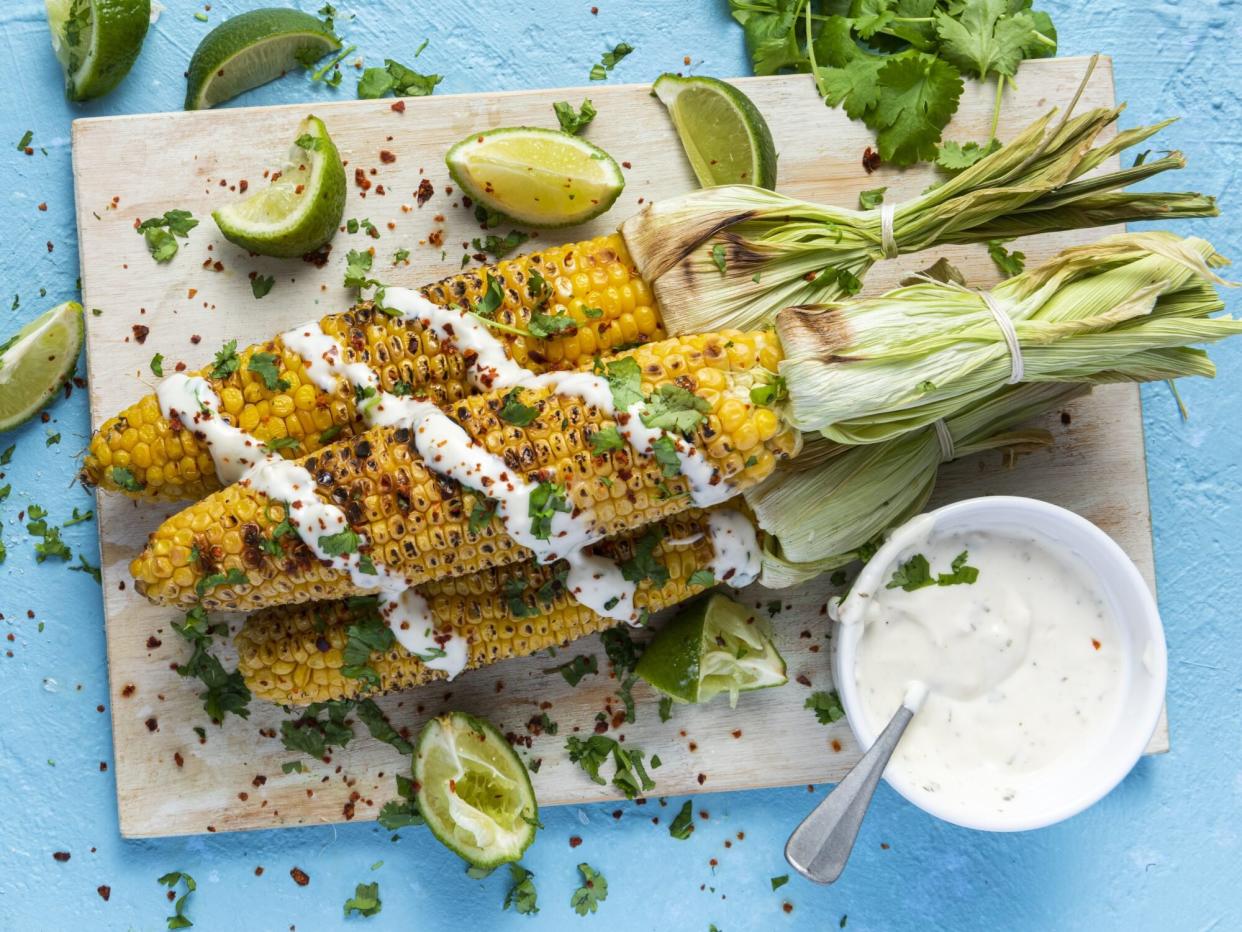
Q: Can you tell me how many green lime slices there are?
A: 8